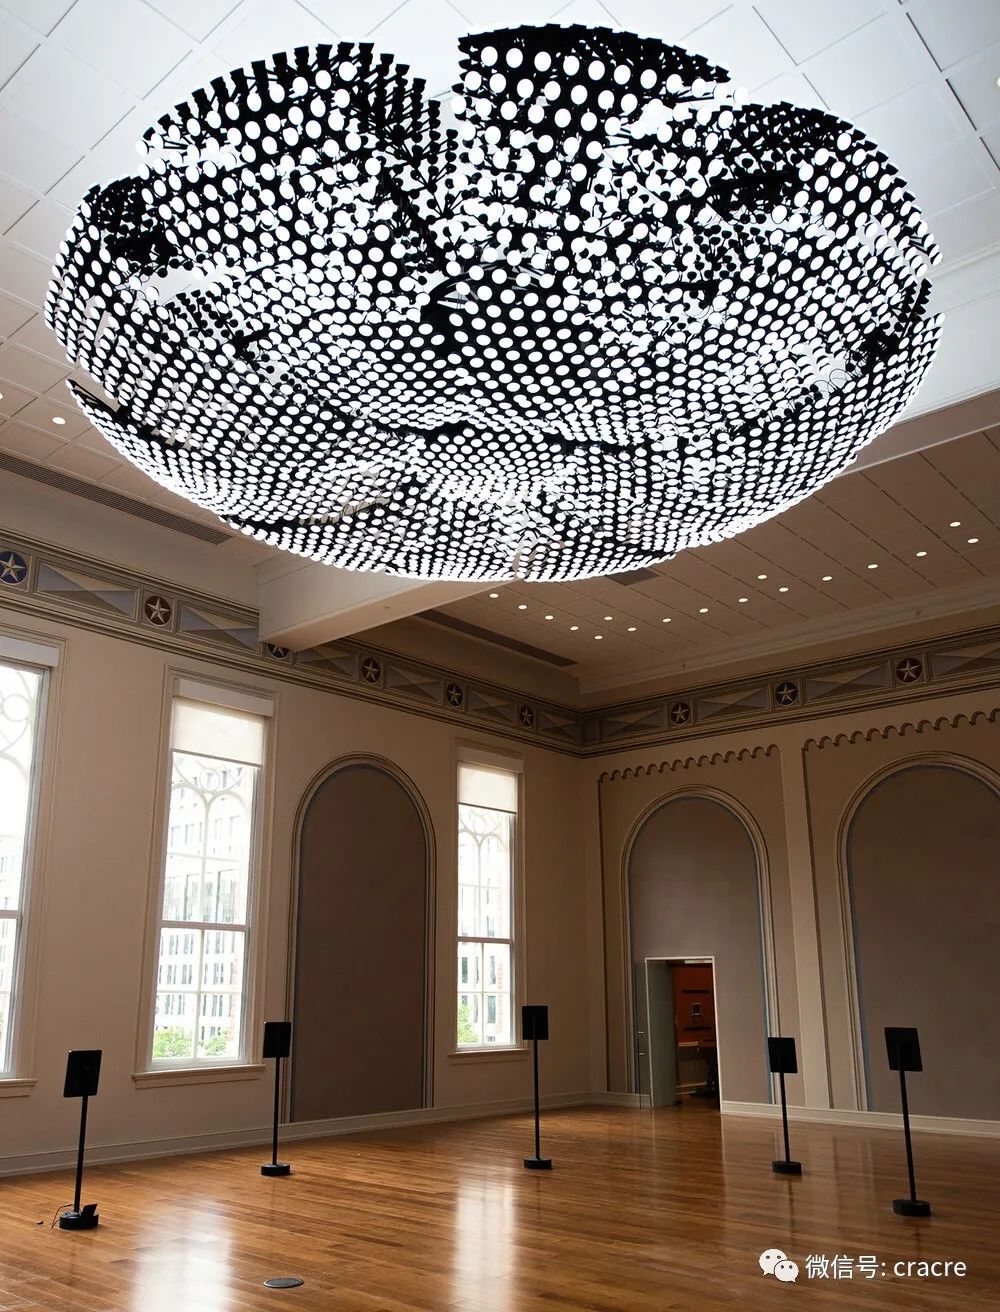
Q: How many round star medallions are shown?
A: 9